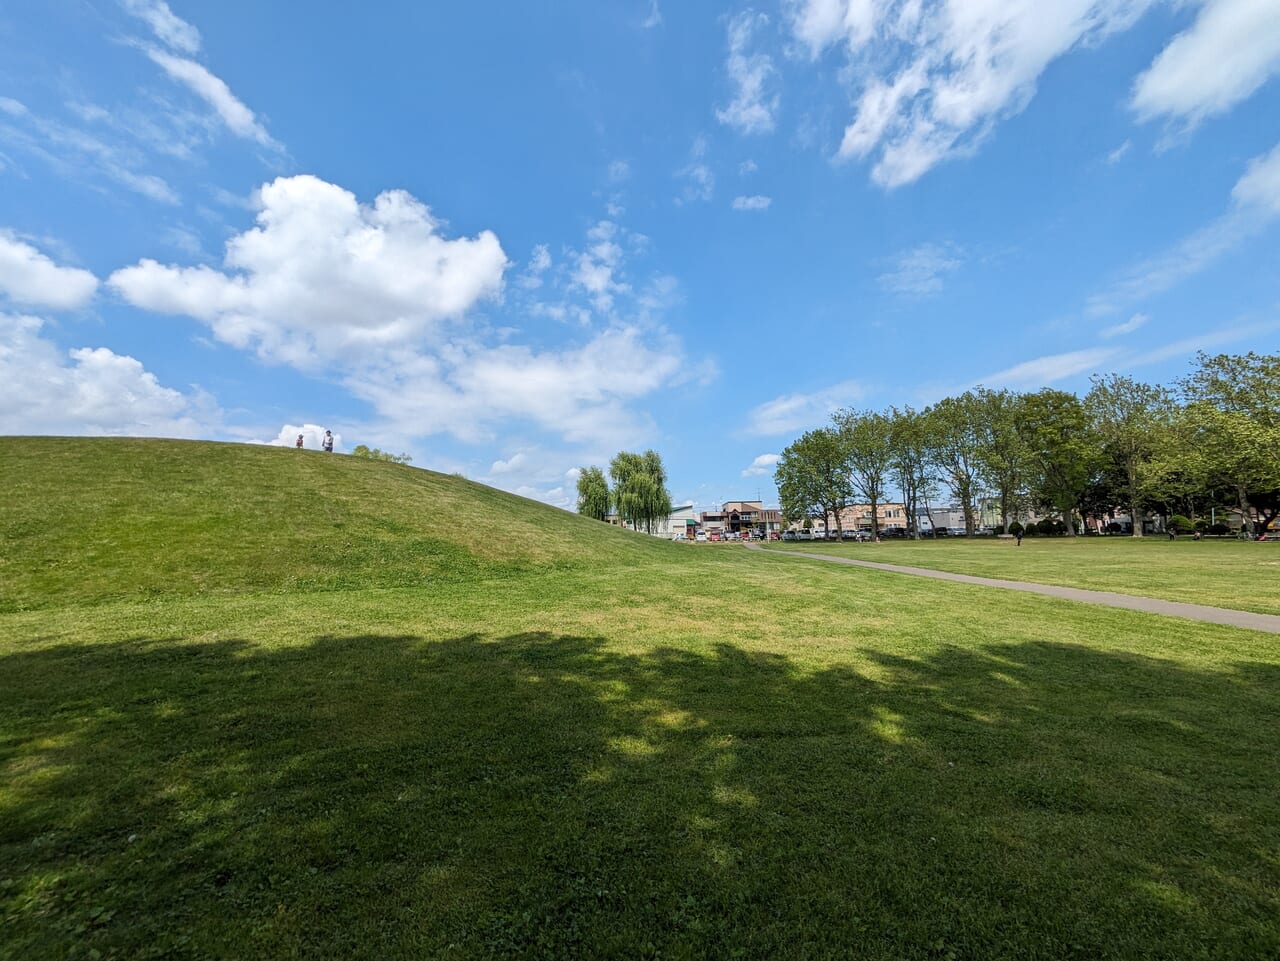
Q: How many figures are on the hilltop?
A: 2